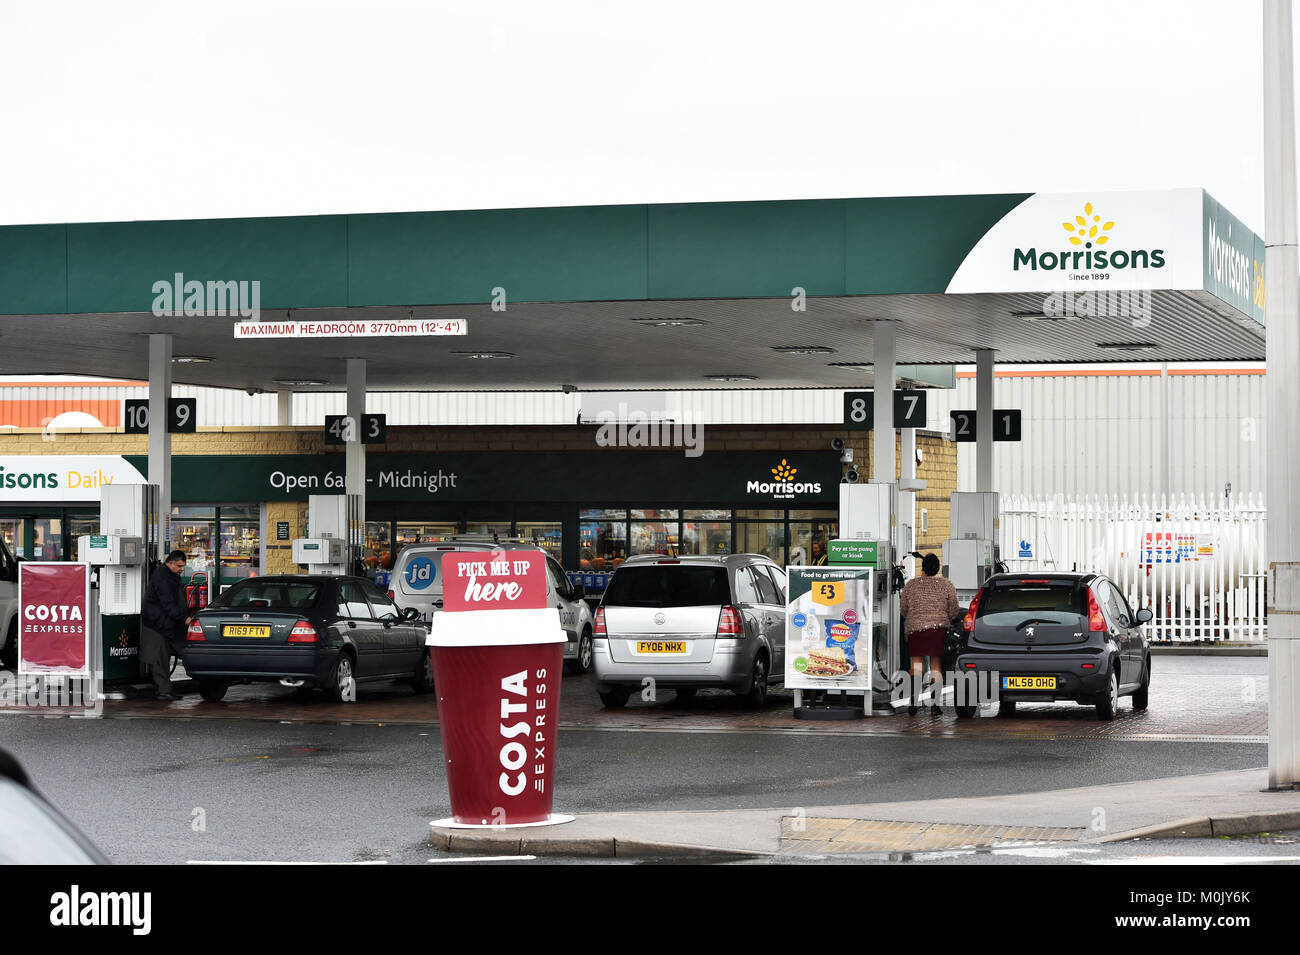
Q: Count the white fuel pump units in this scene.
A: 4